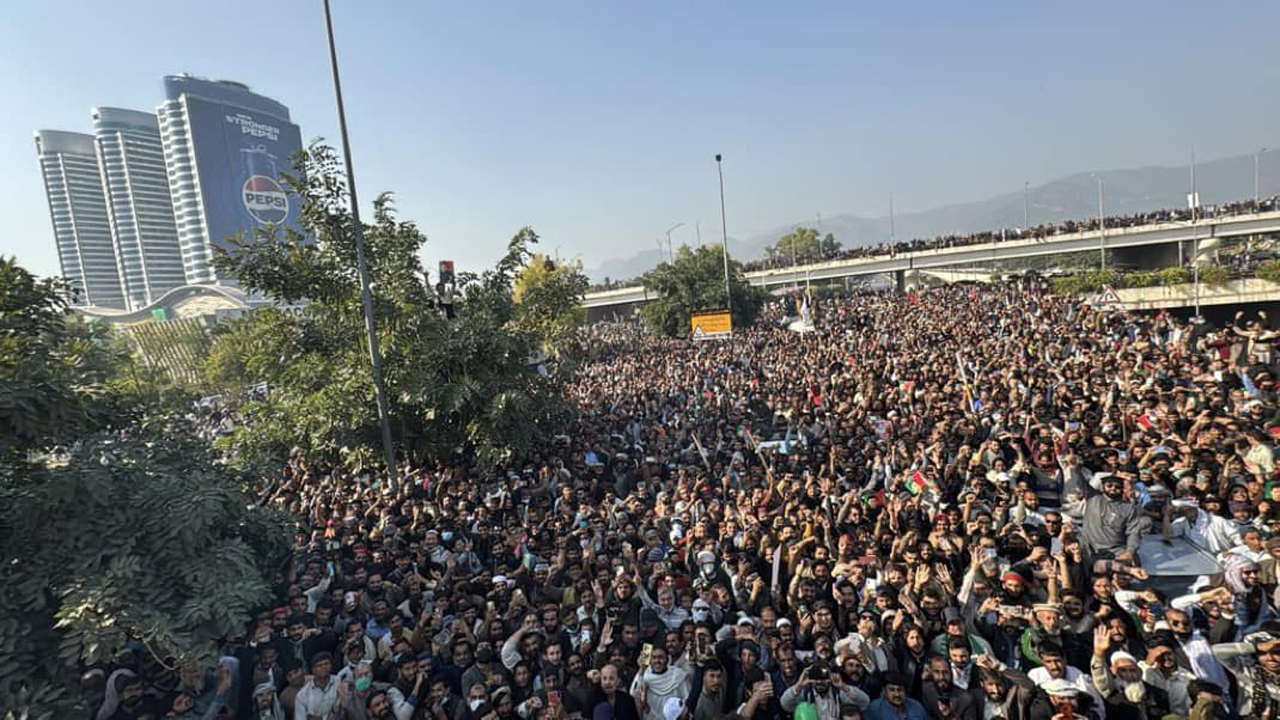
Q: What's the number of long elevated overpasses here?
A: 1